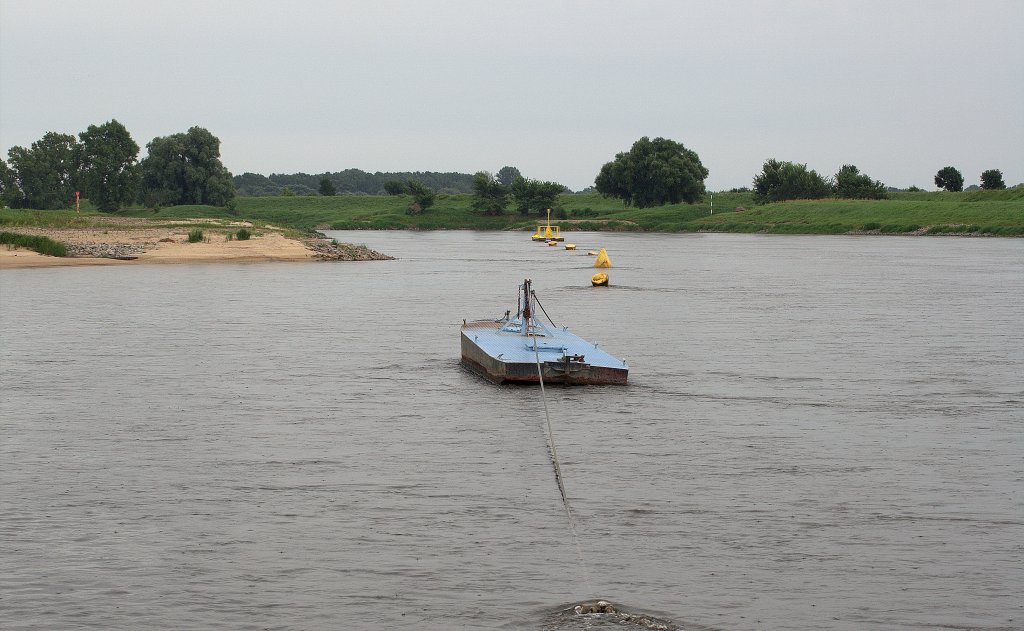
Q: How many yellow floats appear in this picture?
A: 6